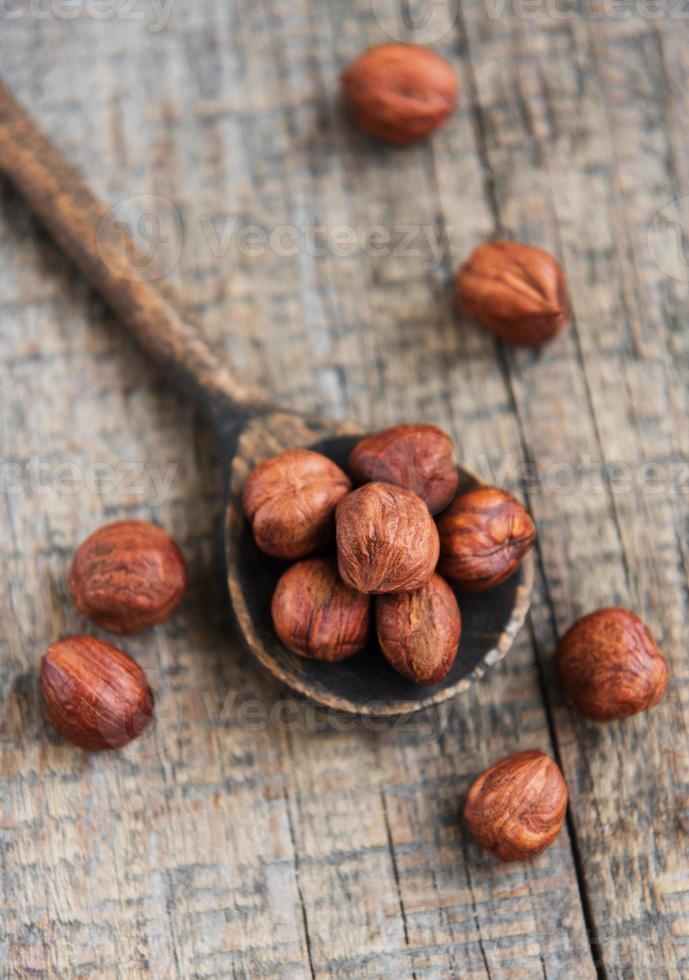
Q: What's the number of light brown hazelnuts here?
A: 12